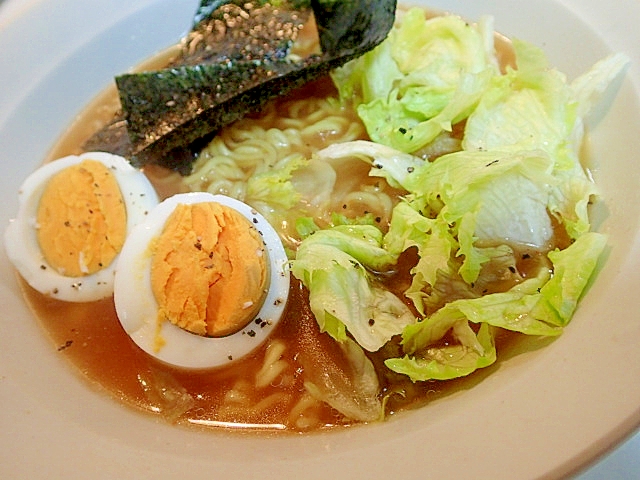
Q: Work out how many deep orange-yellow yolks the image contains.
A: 2